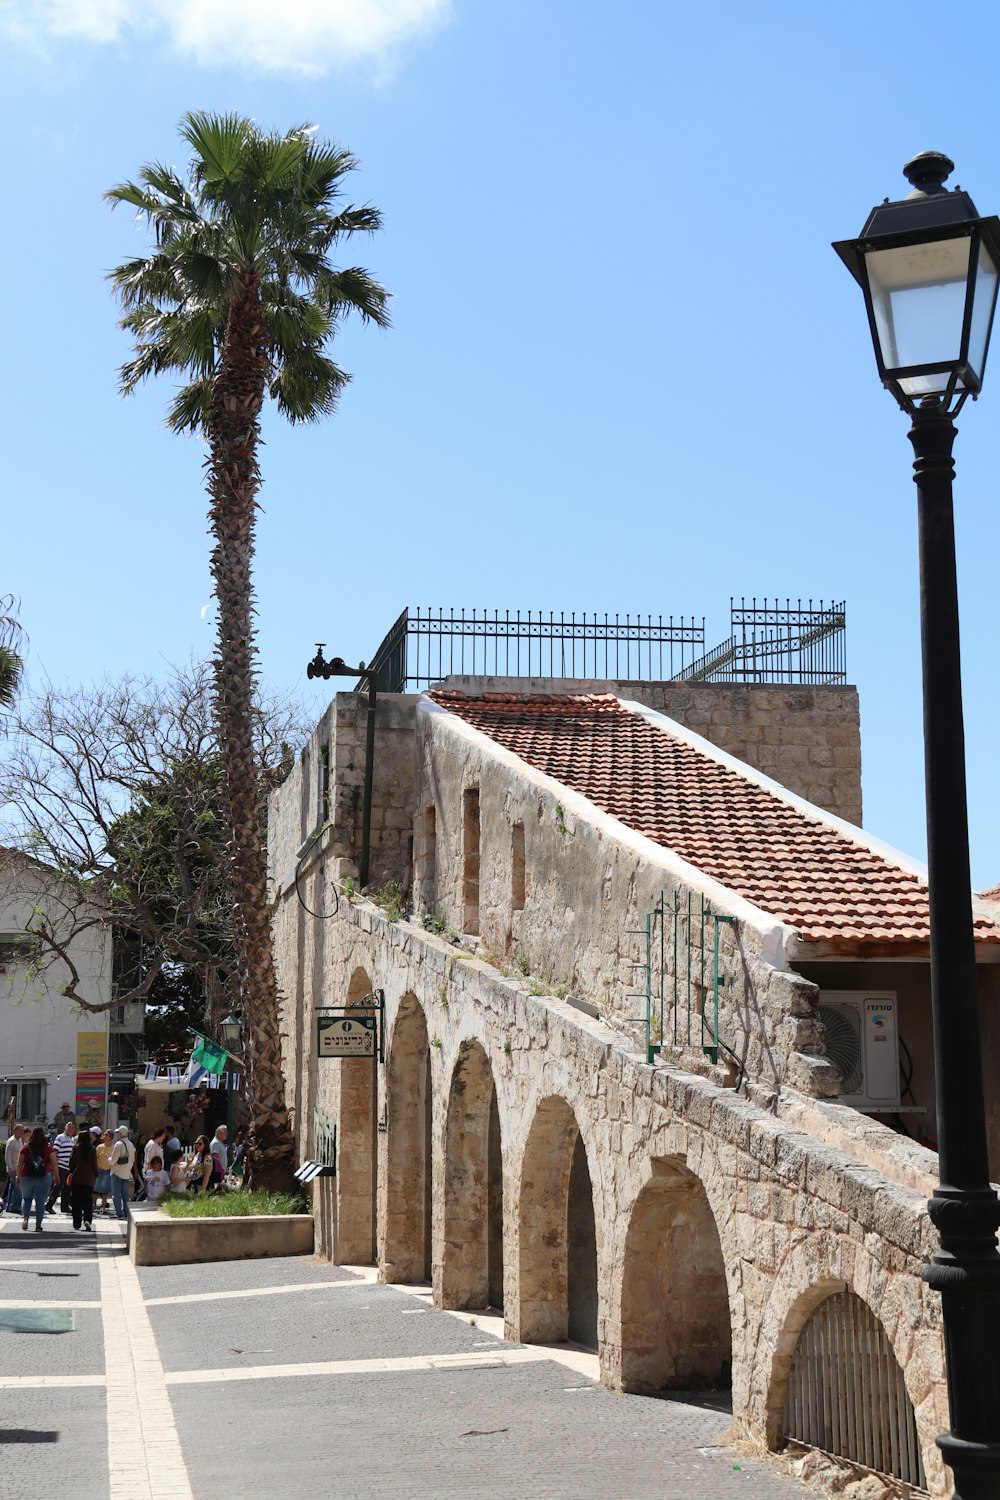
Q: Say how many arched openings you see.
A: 6